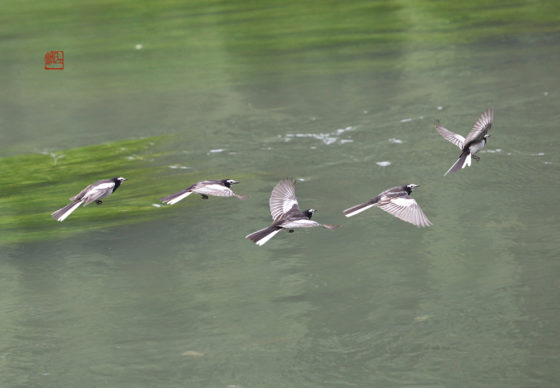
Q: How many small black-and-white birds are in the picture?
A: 5